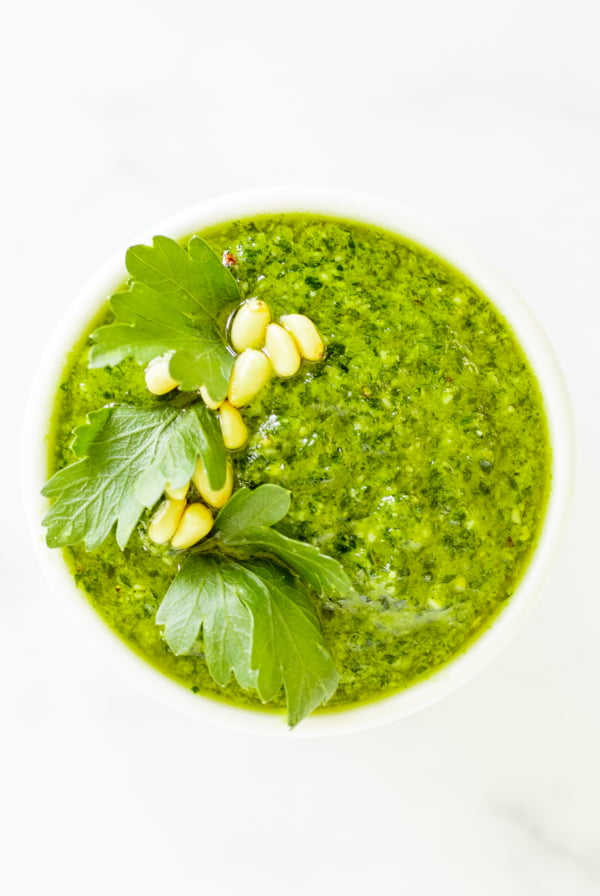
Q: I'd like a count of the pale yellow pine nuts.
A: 11